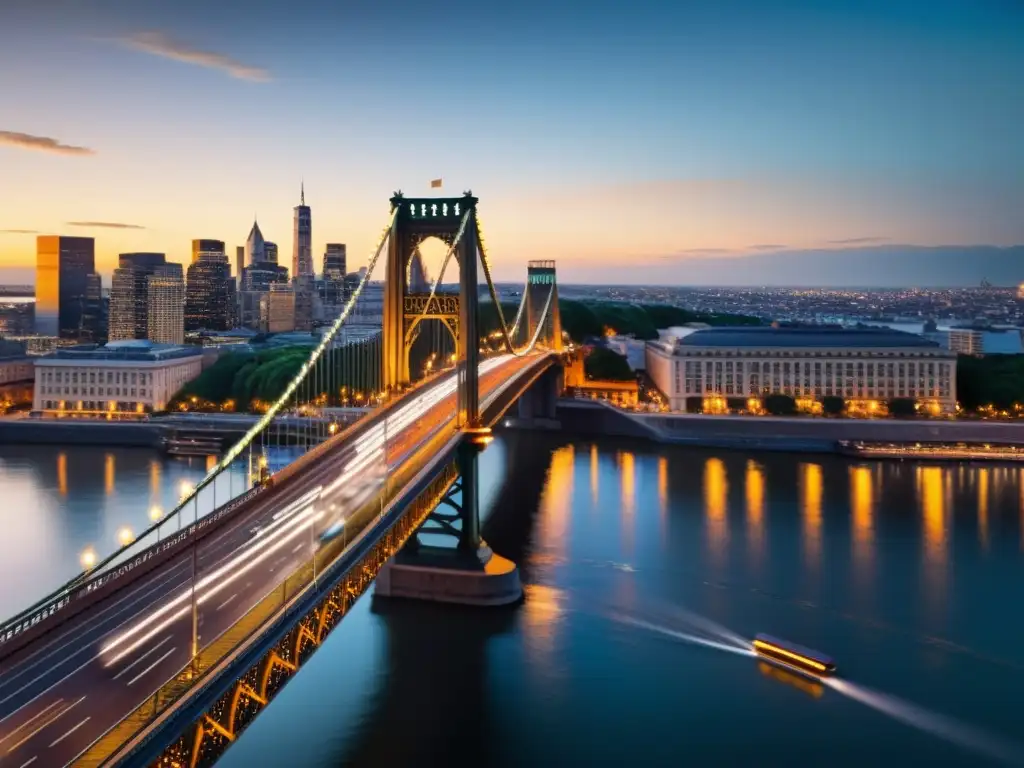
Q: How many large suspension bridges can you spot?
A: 1